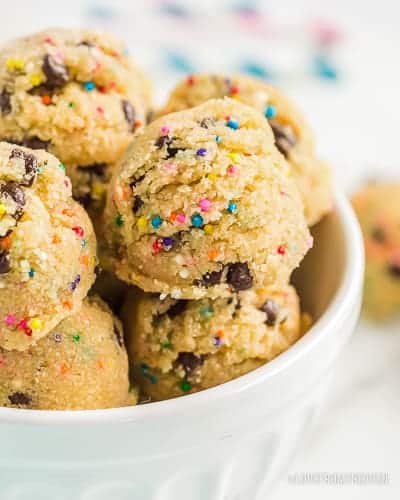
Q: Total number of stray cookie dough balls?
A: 1